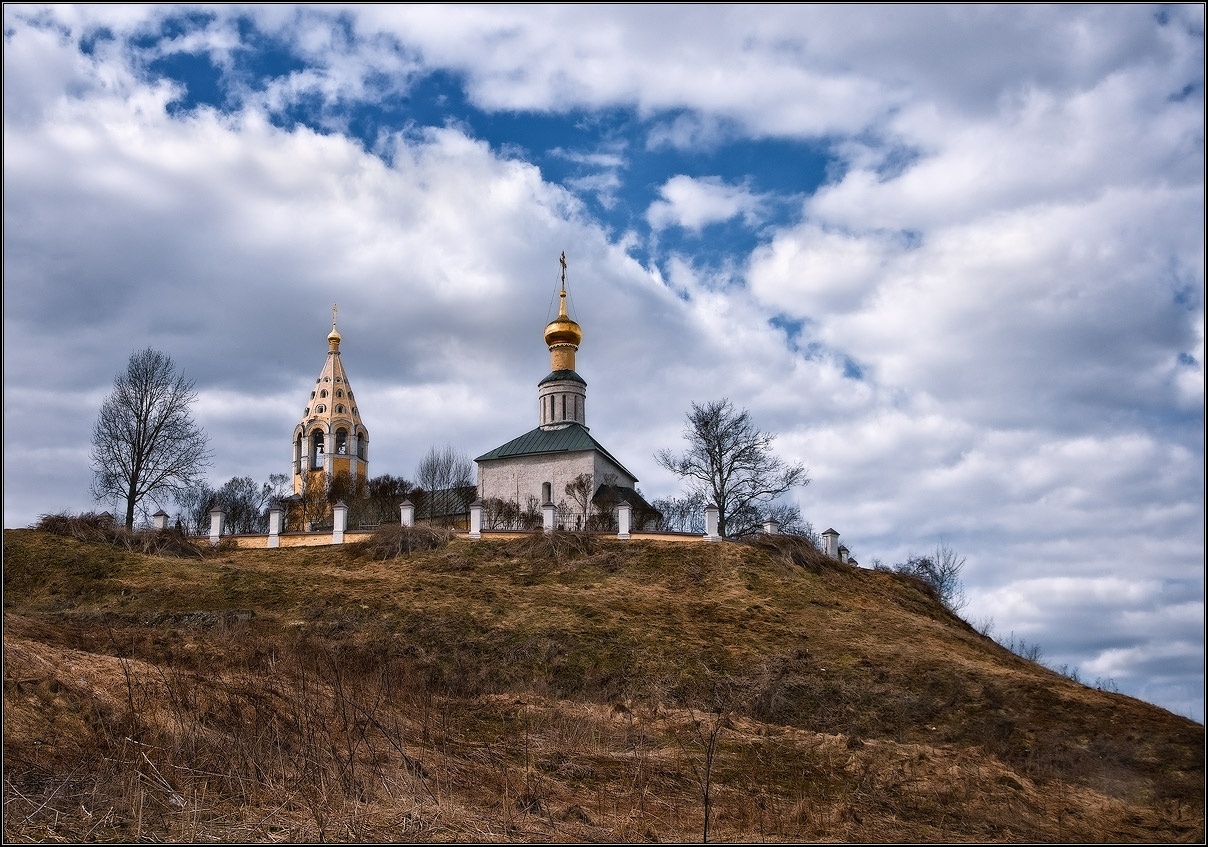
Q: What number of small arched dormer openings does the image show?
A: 12